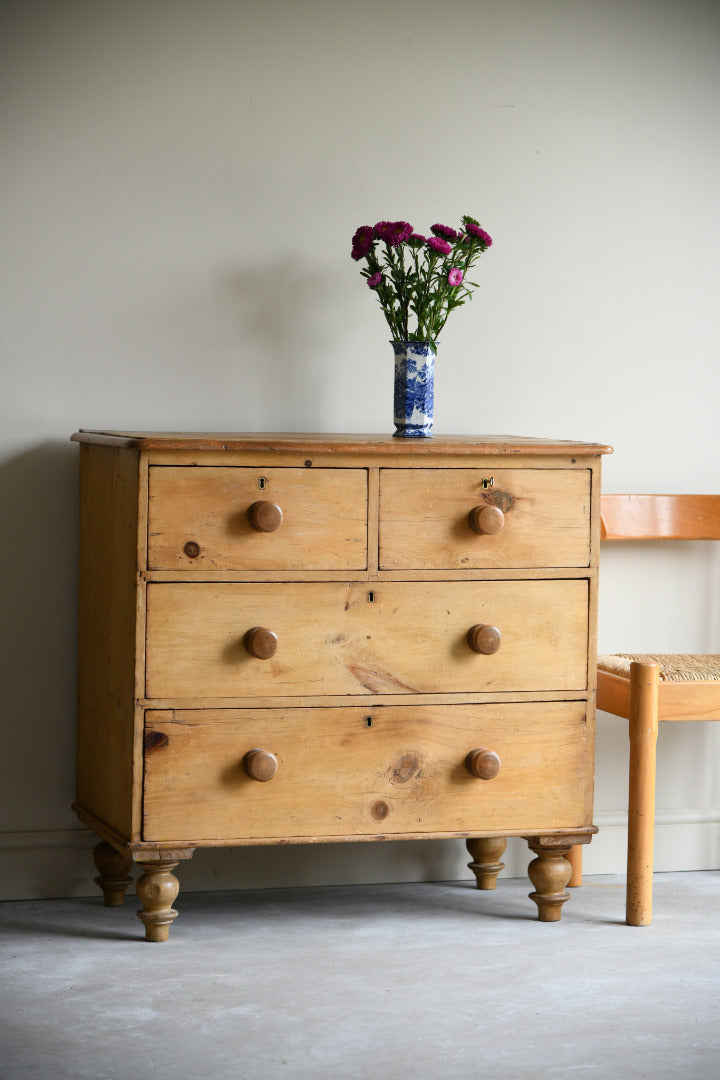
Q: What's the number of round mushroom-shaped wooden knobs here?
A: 6